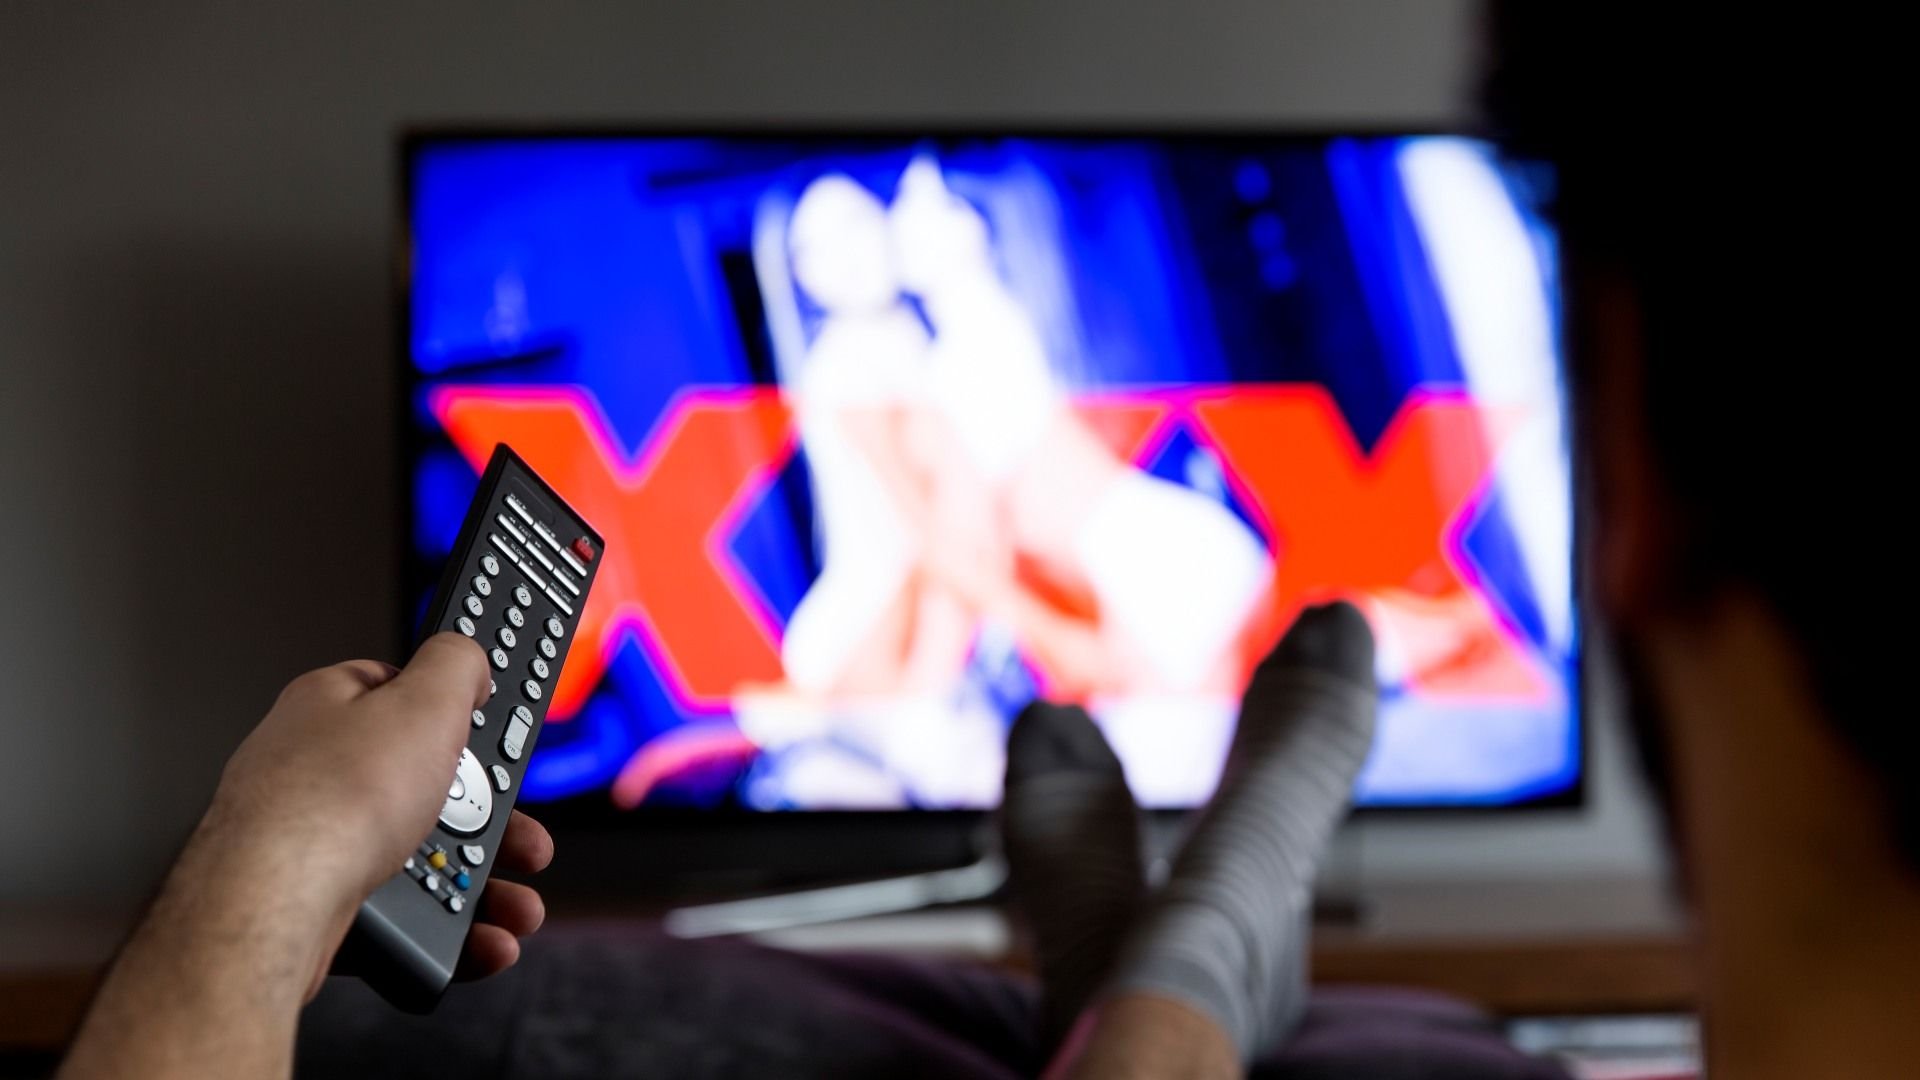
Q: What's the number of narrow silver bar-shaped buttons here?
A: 9